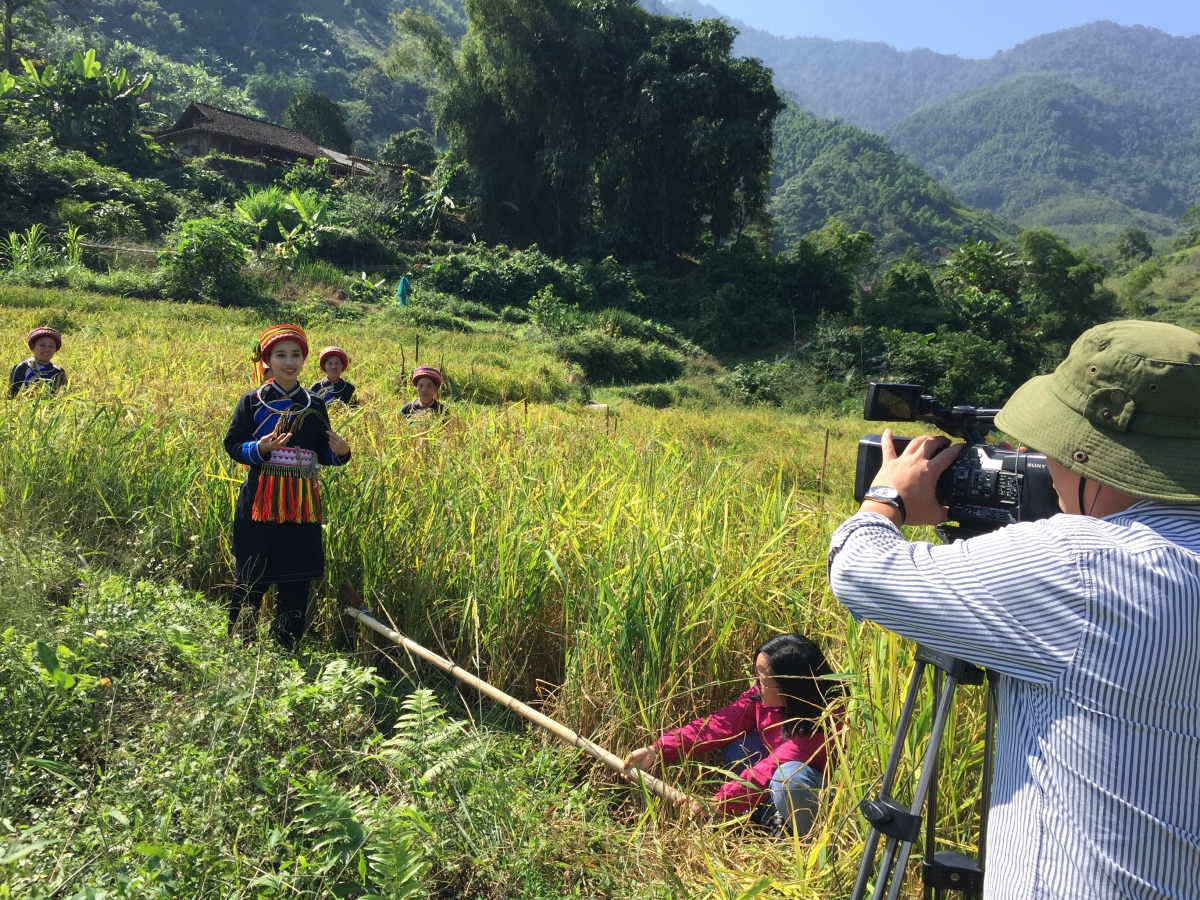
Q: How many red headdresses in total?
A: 4